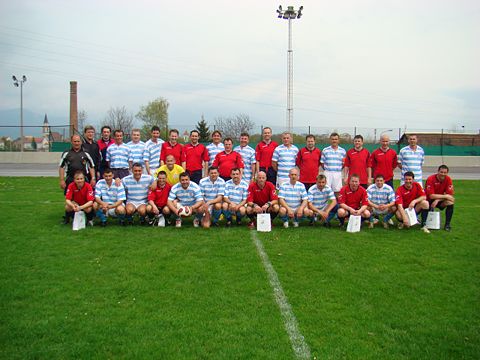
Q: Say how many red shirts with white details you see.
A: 13